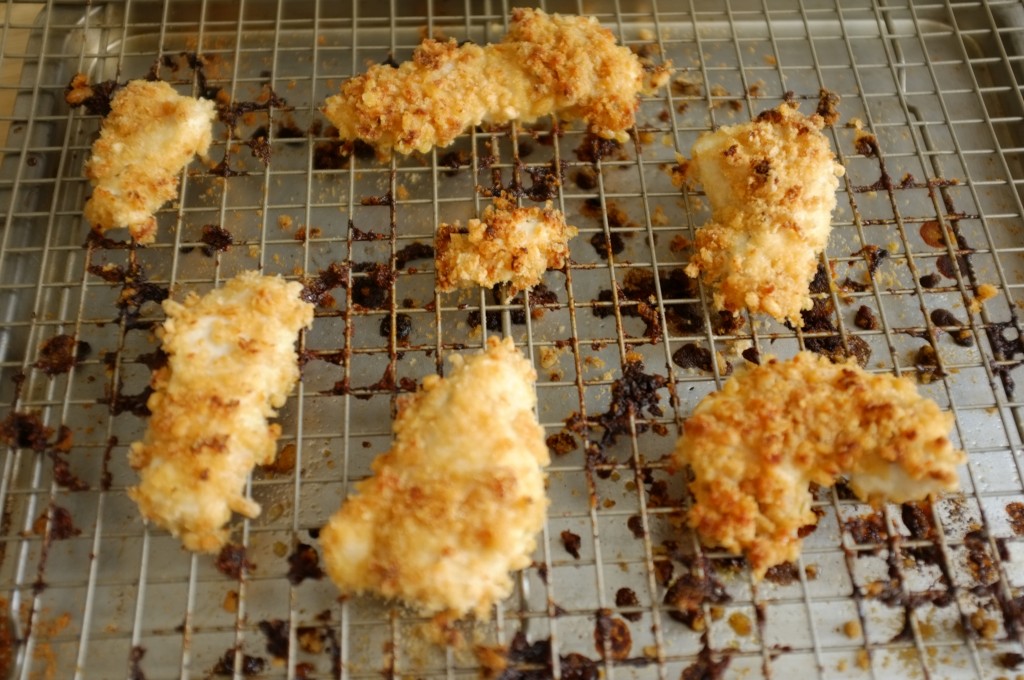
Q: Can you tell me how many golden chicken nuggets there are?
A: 7